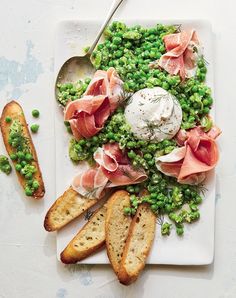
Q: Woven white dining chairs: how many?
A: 0